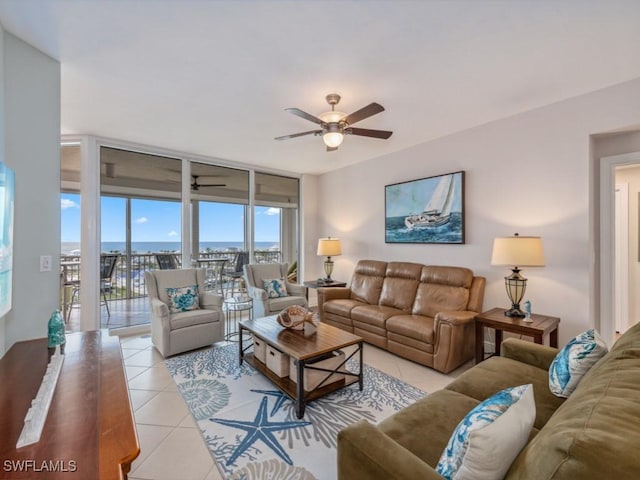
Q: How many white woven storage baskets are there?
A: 3